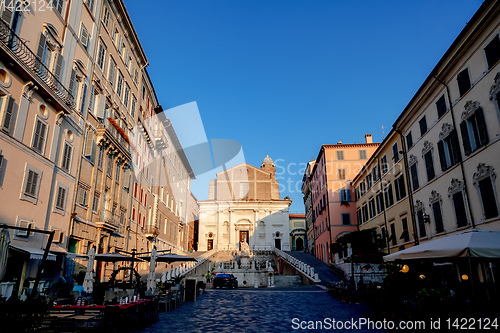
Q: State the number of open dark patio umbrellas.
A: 2